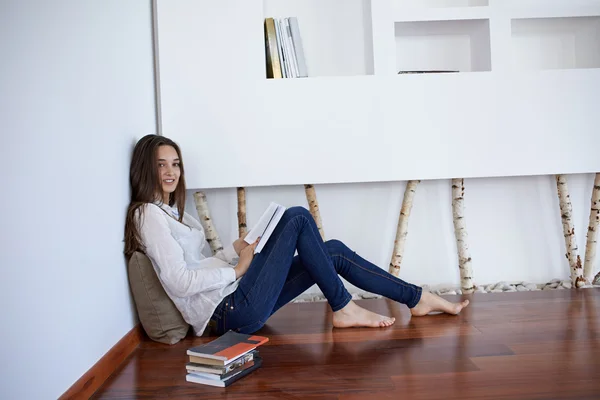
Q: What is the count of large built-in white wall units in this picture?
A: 1